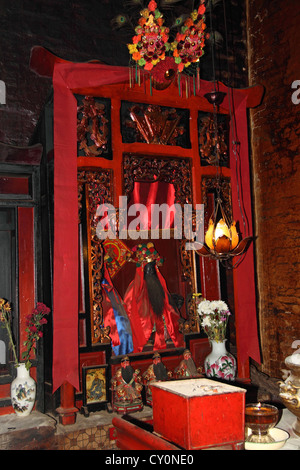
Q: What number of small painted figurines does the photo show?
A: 3